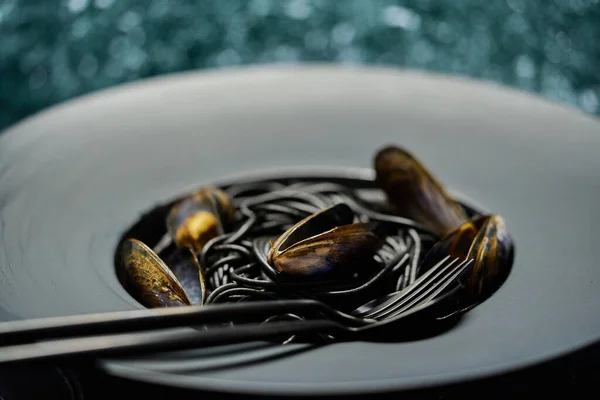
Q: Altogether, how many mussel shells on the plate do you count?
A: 5